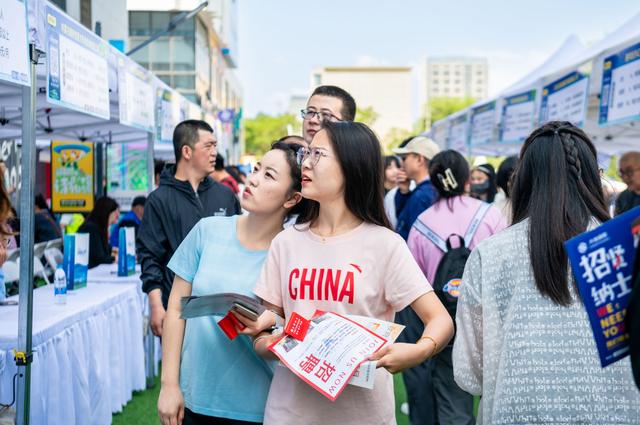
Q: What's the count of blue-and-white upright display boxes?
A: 2